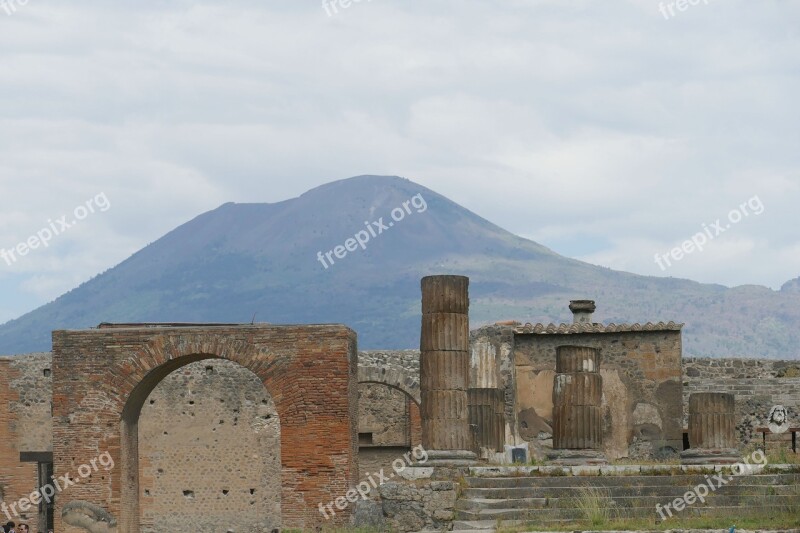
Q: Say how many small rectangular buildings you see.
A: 1